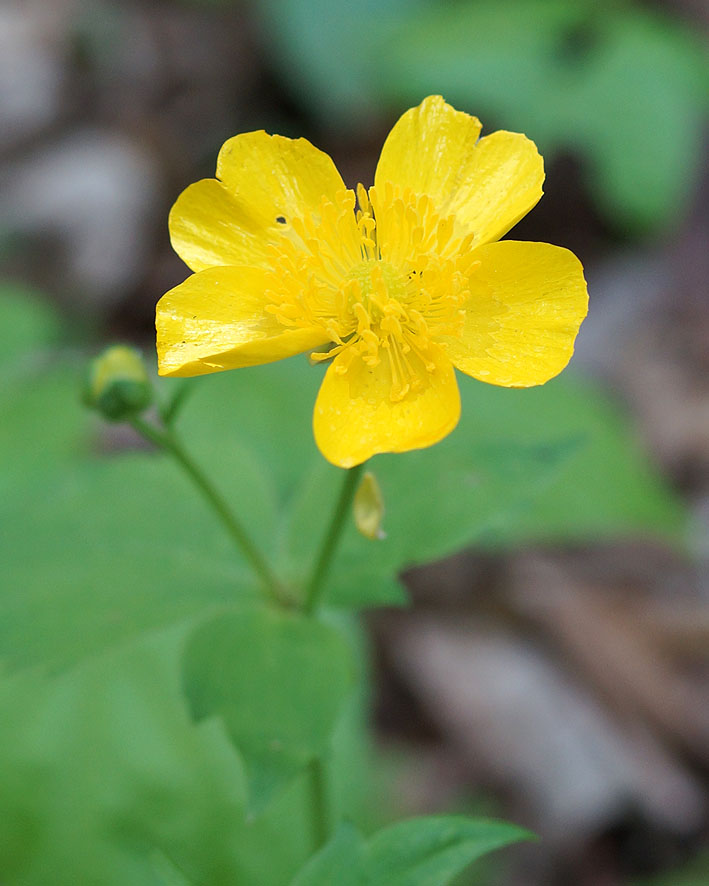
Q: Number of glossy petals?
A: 5